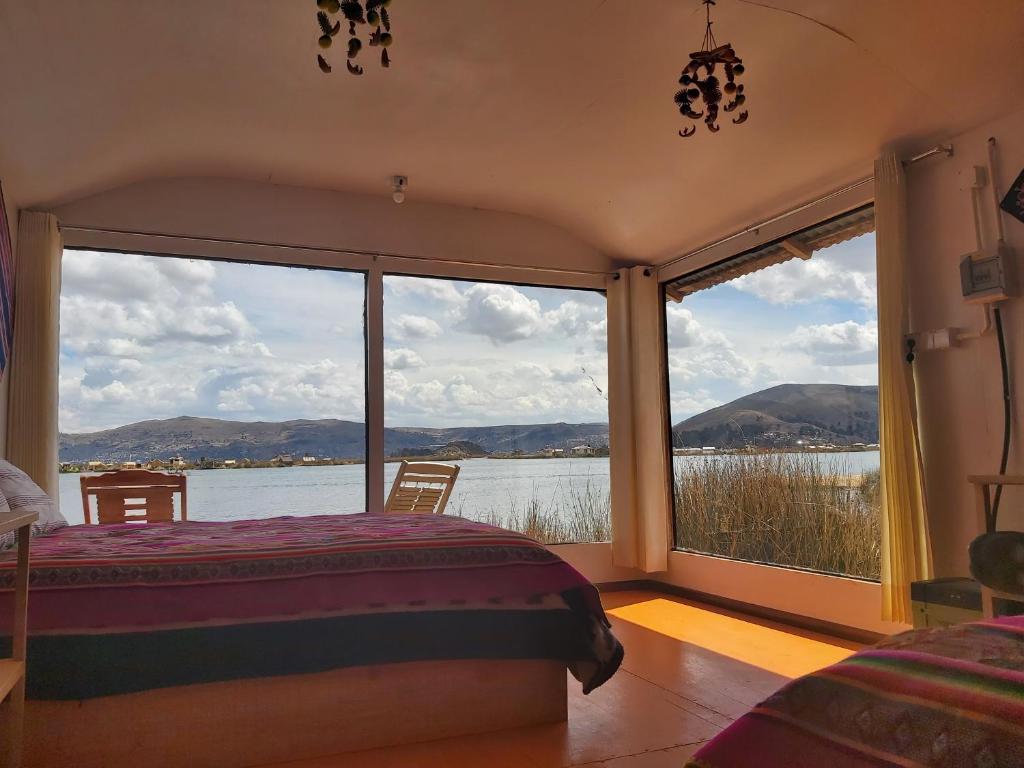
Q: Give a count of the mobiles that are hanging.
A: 2